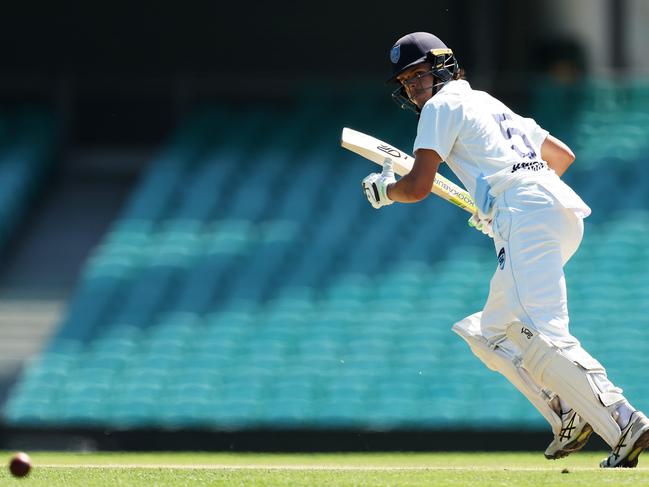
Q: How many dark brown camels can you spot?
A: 0